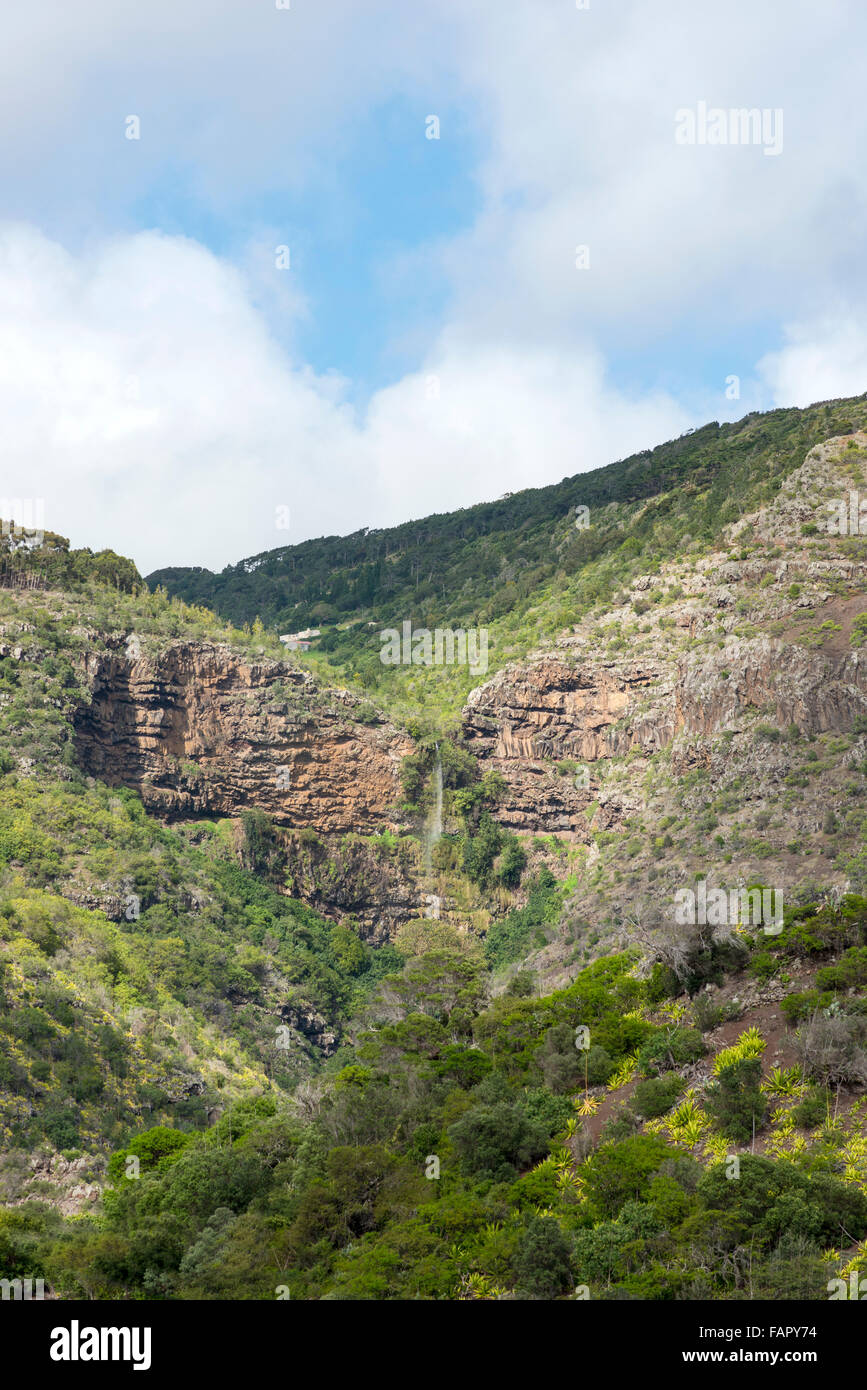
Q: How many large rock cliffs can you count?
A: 2